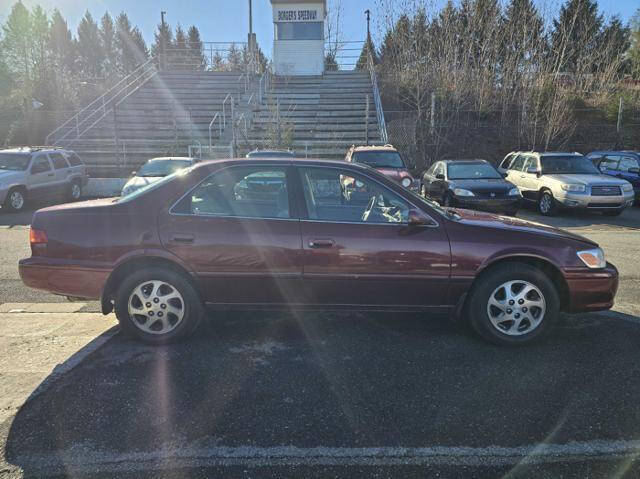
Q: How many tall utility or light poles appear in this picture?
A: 3